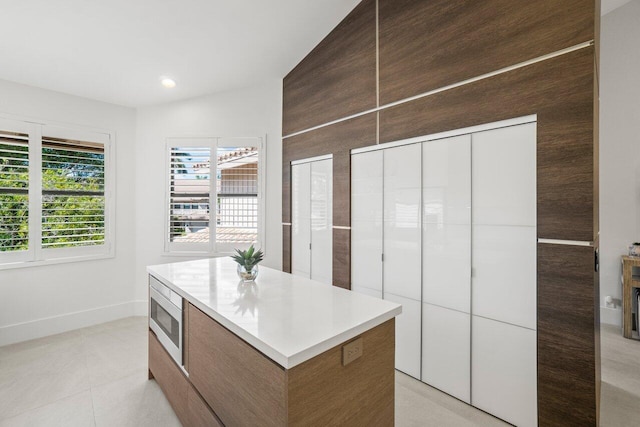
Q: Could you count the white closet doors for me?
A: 6